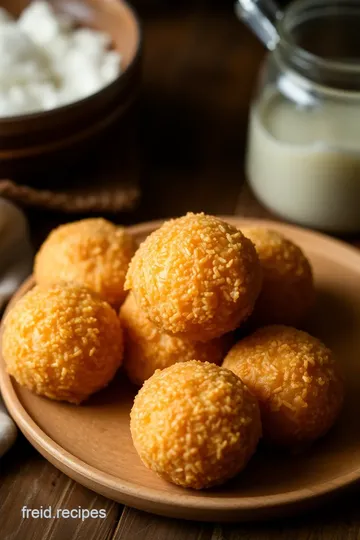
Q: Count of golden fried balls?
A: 7